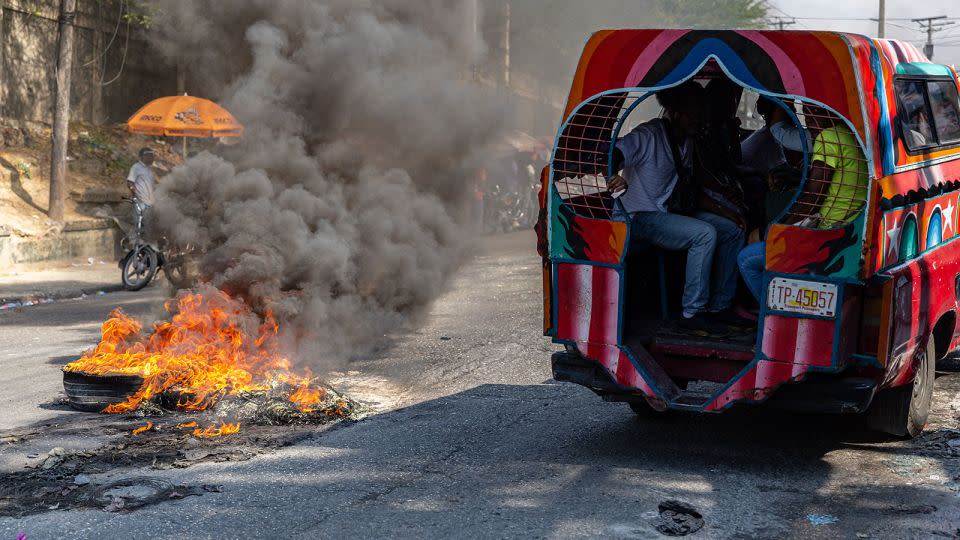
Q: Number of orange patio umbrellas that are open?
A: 1